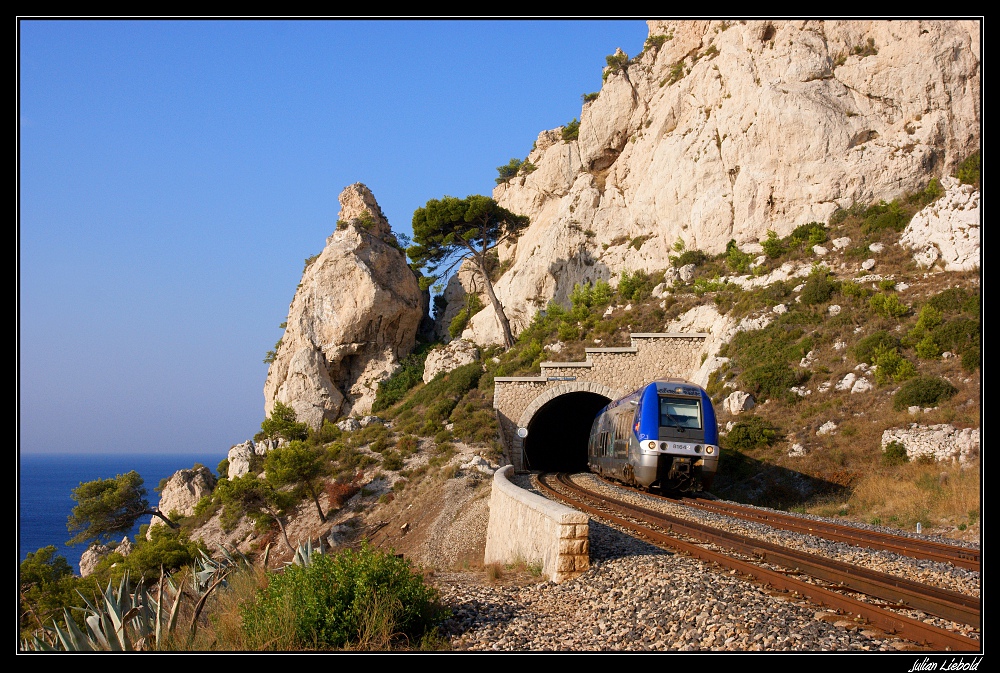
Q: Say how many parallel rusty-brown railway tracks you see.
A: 2